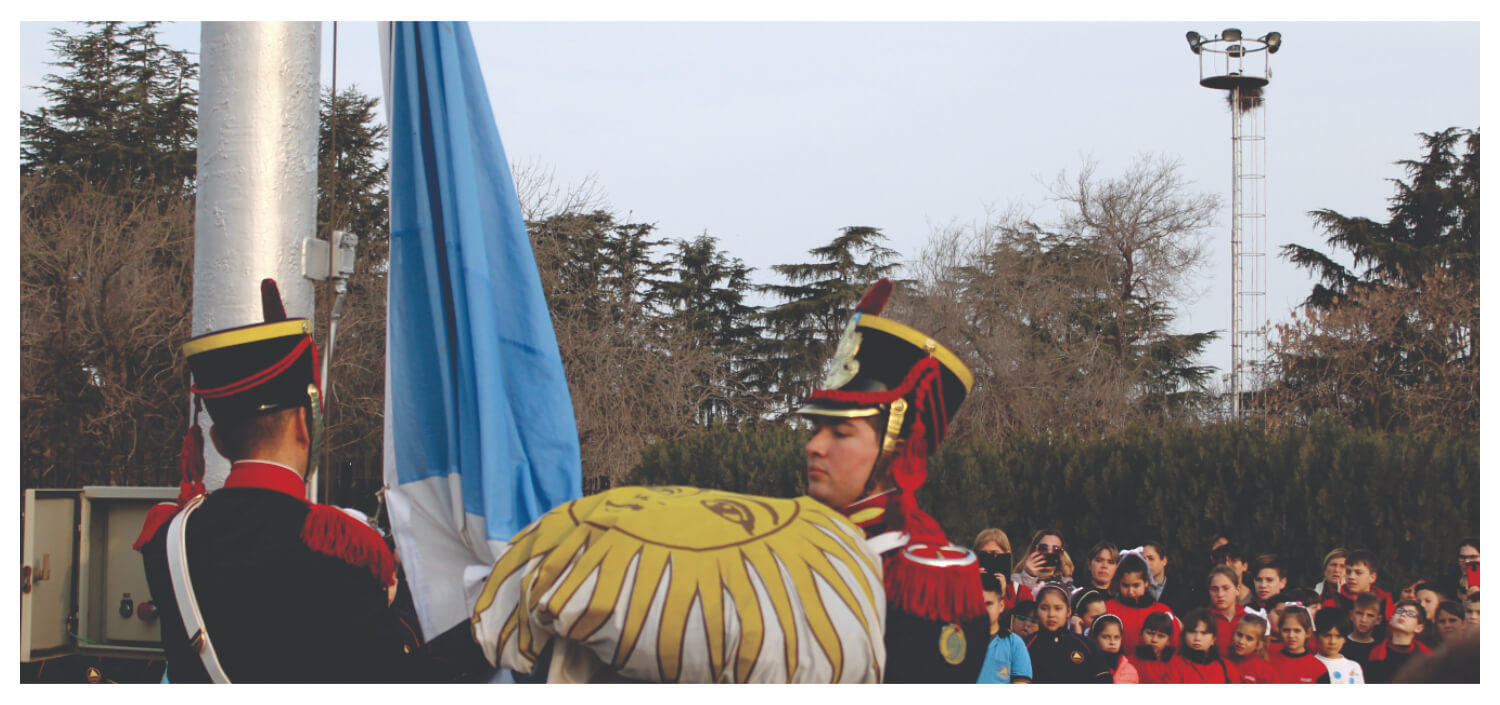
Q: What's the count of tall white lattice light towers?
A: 1